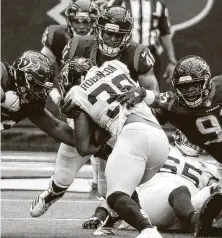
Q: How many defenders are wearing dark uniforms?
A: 4